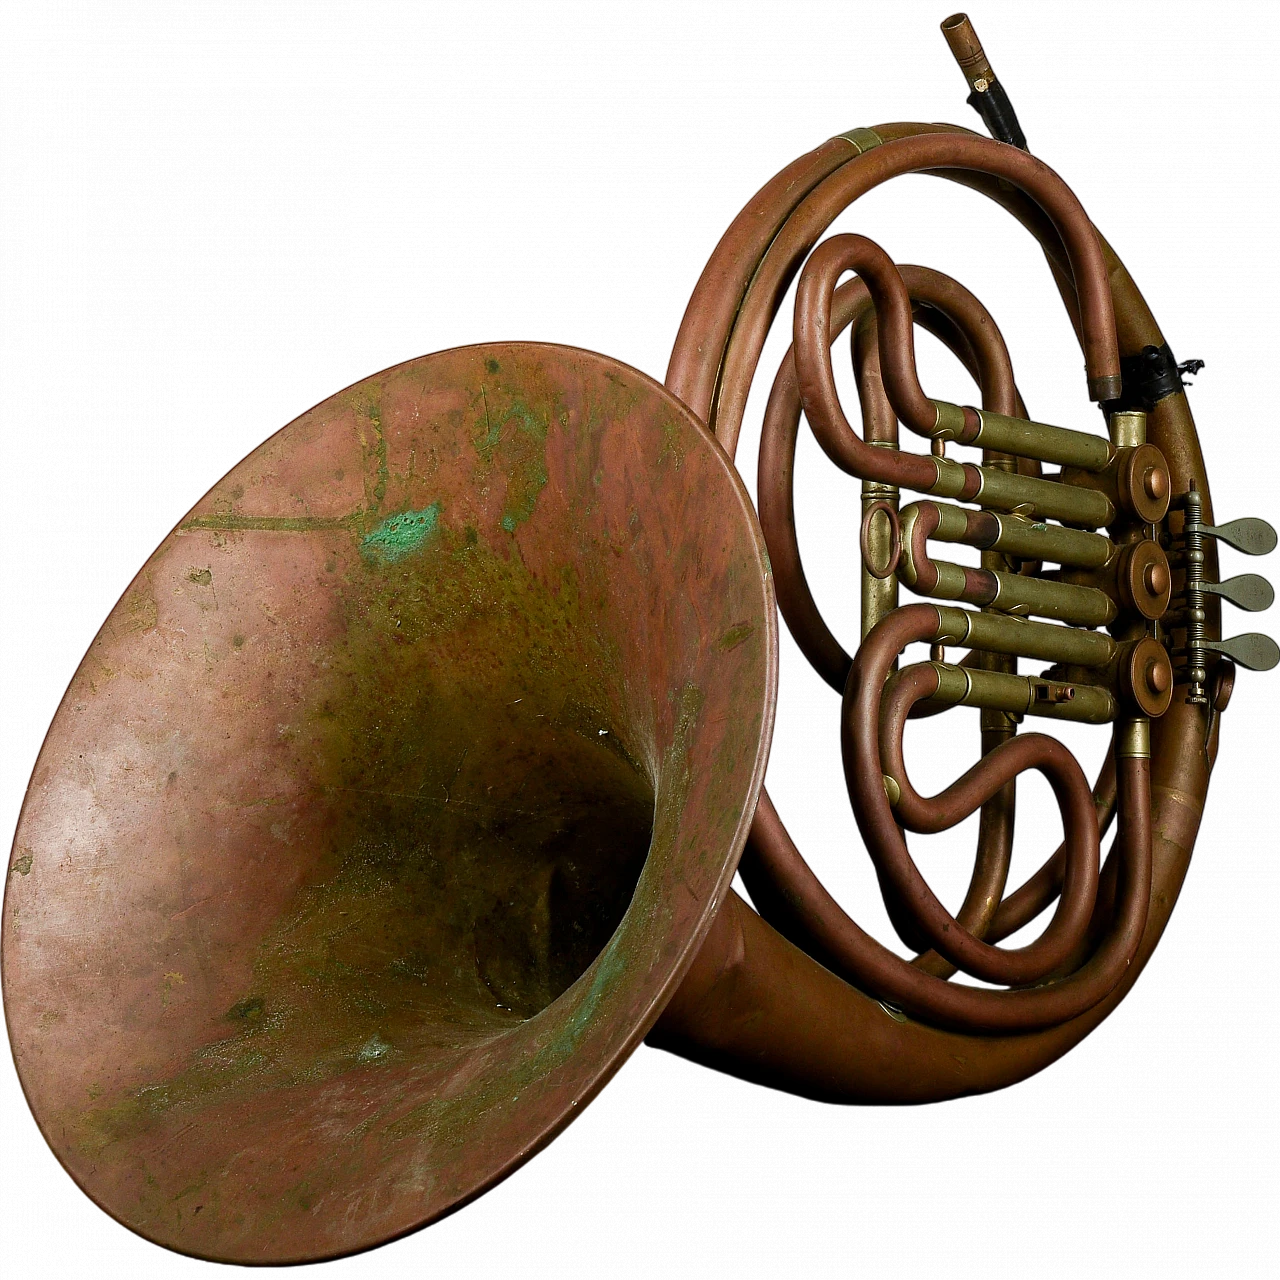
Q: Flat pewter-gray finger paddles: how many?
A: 3